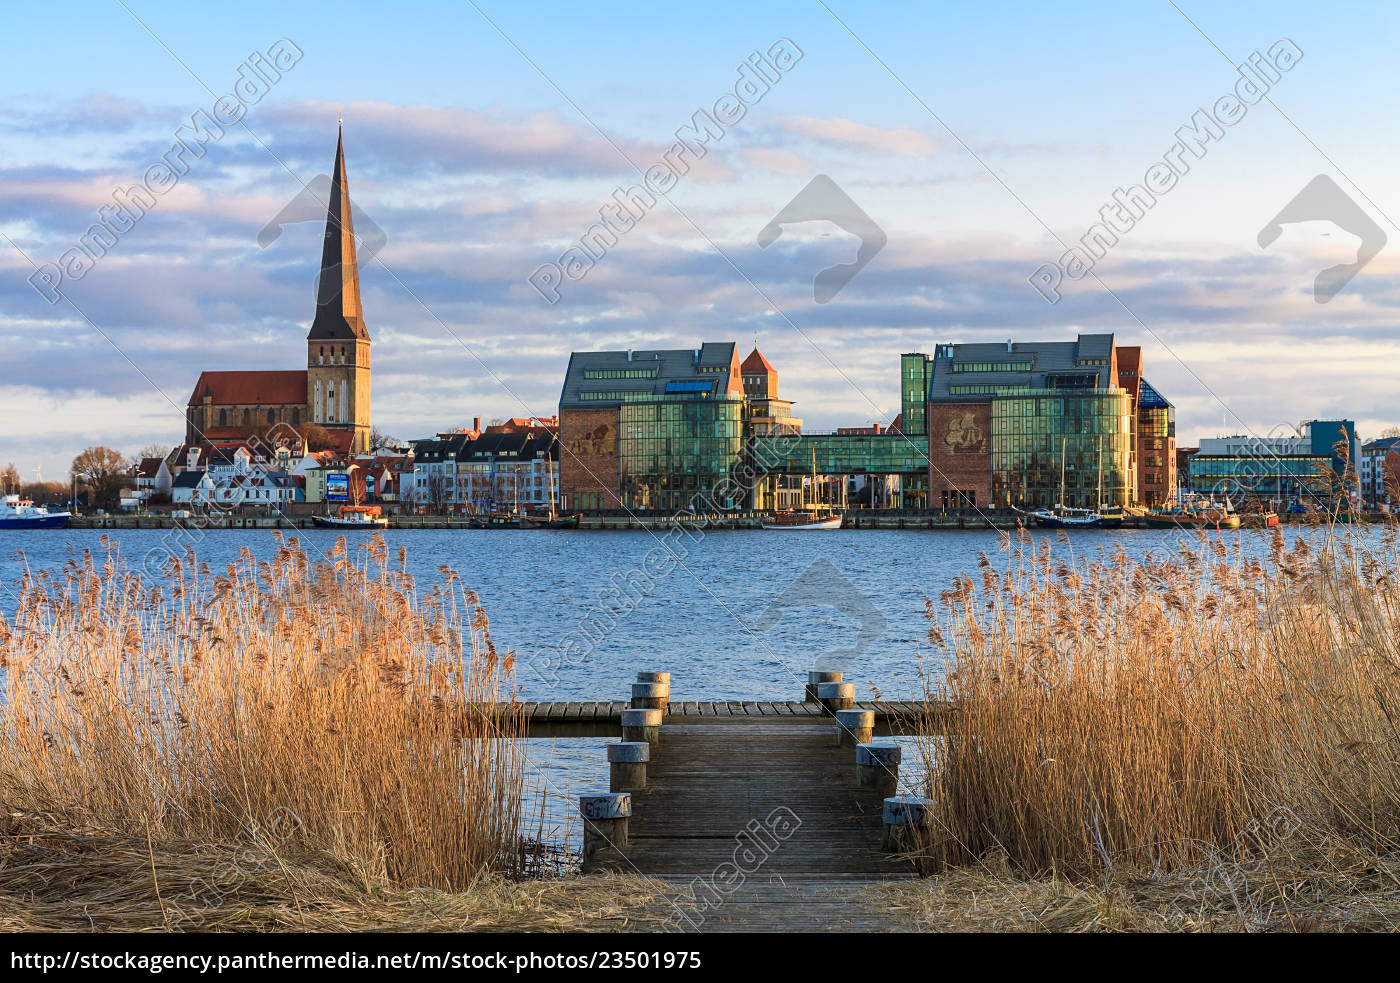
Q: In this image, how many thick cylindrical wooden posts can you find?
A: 10